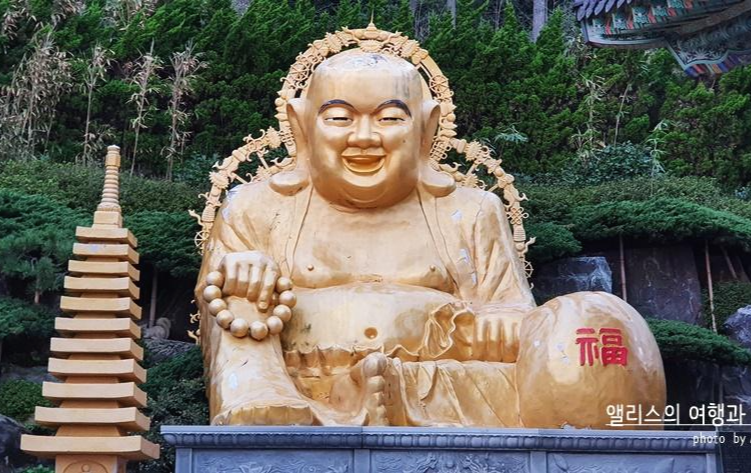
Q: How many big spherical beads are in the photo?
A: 10